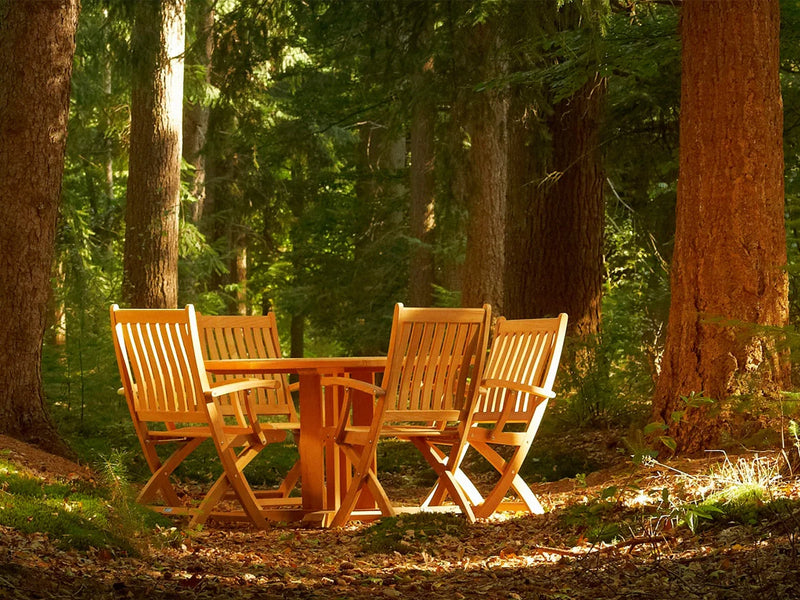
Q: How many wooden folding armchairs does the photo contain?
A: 4